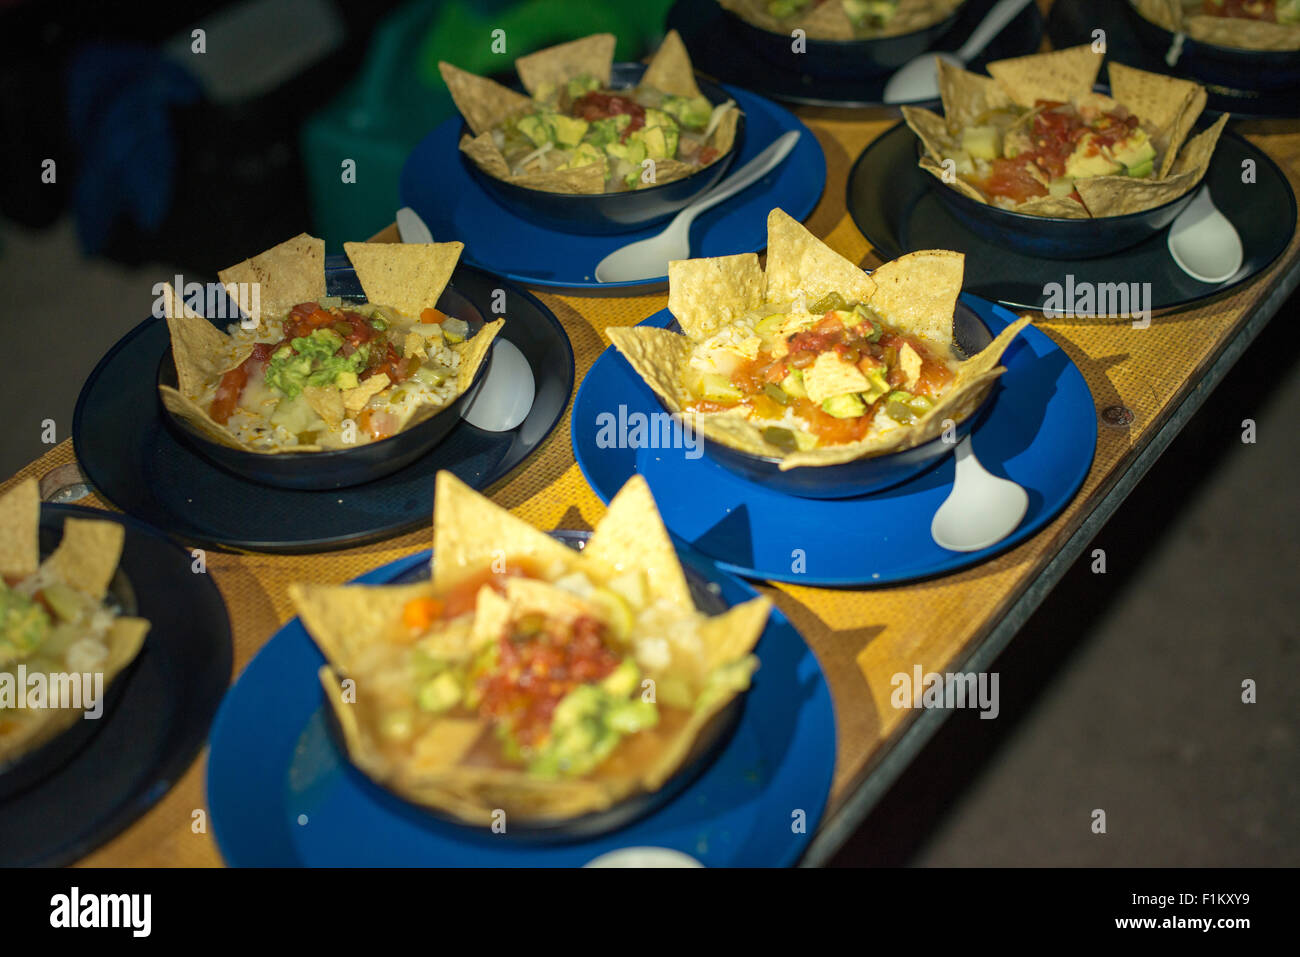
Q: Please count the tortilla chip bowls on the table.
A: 8